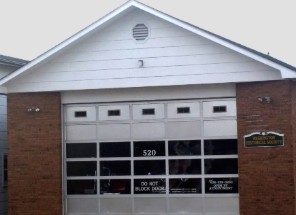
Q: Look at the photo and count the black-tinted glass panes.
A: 15